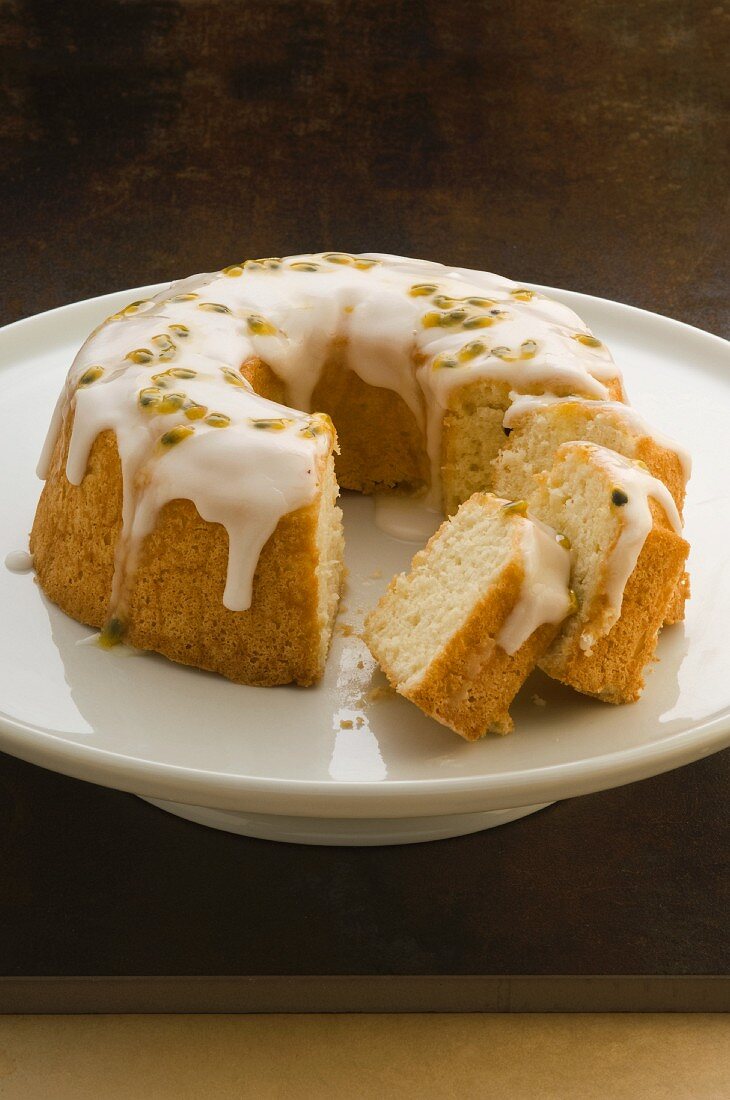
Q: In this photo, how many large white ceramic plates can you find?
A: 1